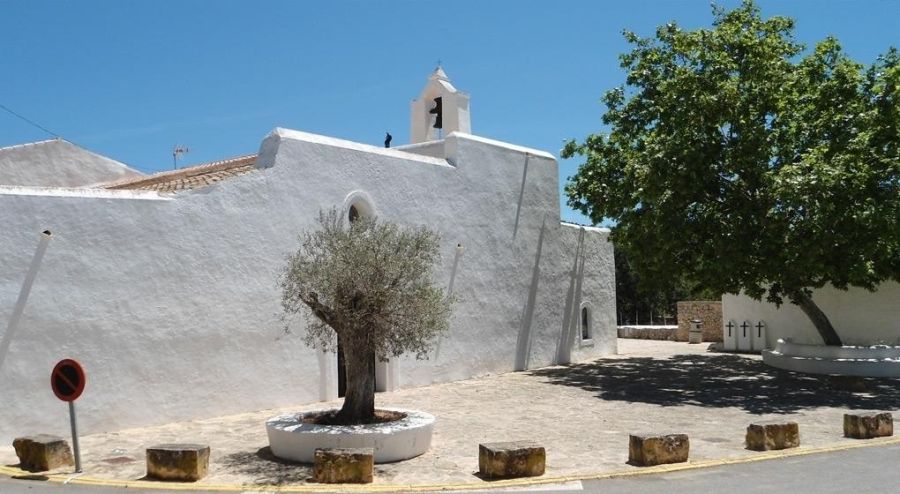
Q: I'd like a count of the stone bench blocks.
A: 7